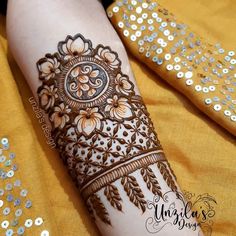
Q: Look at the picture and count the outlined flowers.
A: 8